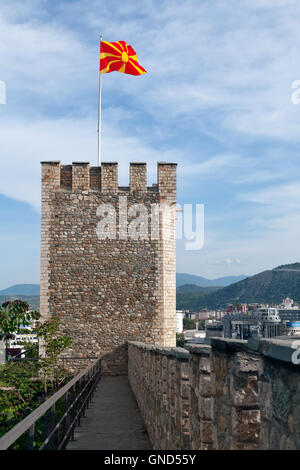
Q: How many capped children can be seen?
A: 0